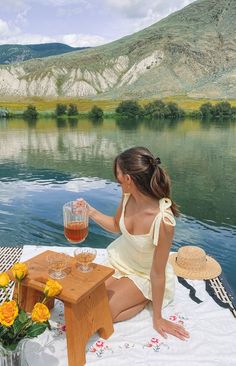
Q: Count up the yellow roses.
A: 5